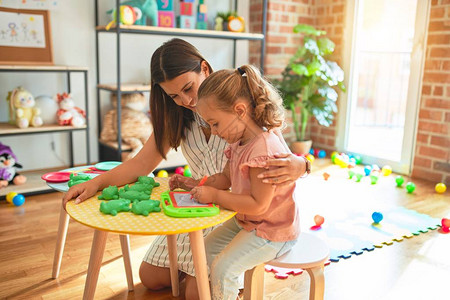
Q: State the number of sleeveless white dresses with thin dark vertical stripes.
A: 1